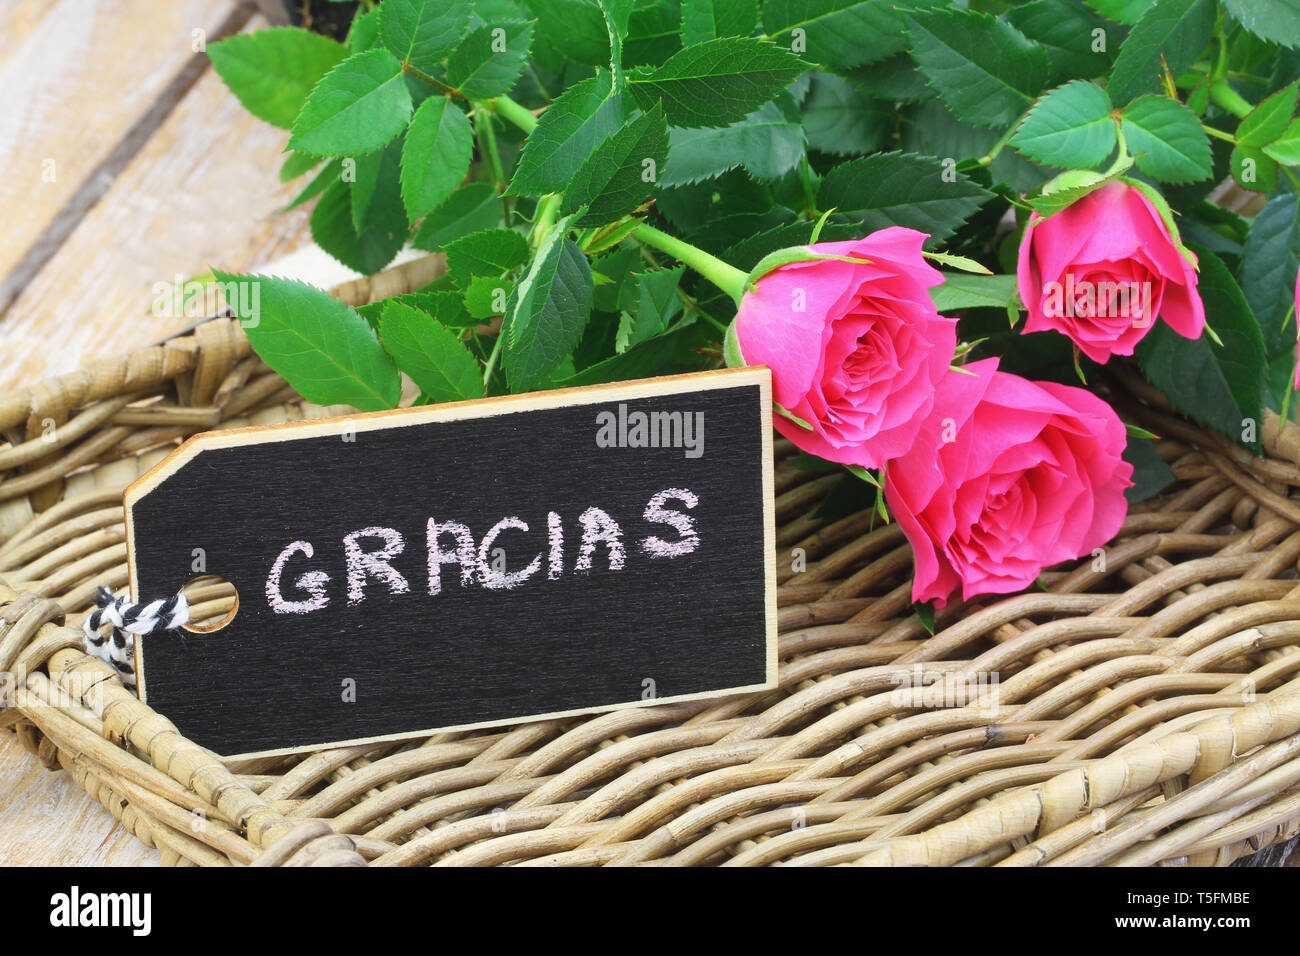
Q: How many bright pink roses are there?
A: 3